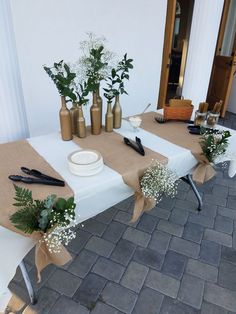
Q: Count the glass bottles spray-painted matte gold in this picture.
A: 7